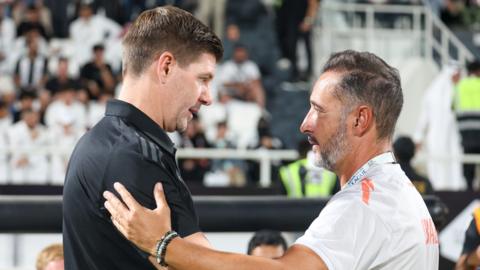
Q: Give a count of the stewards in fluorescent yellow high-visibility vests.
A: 2